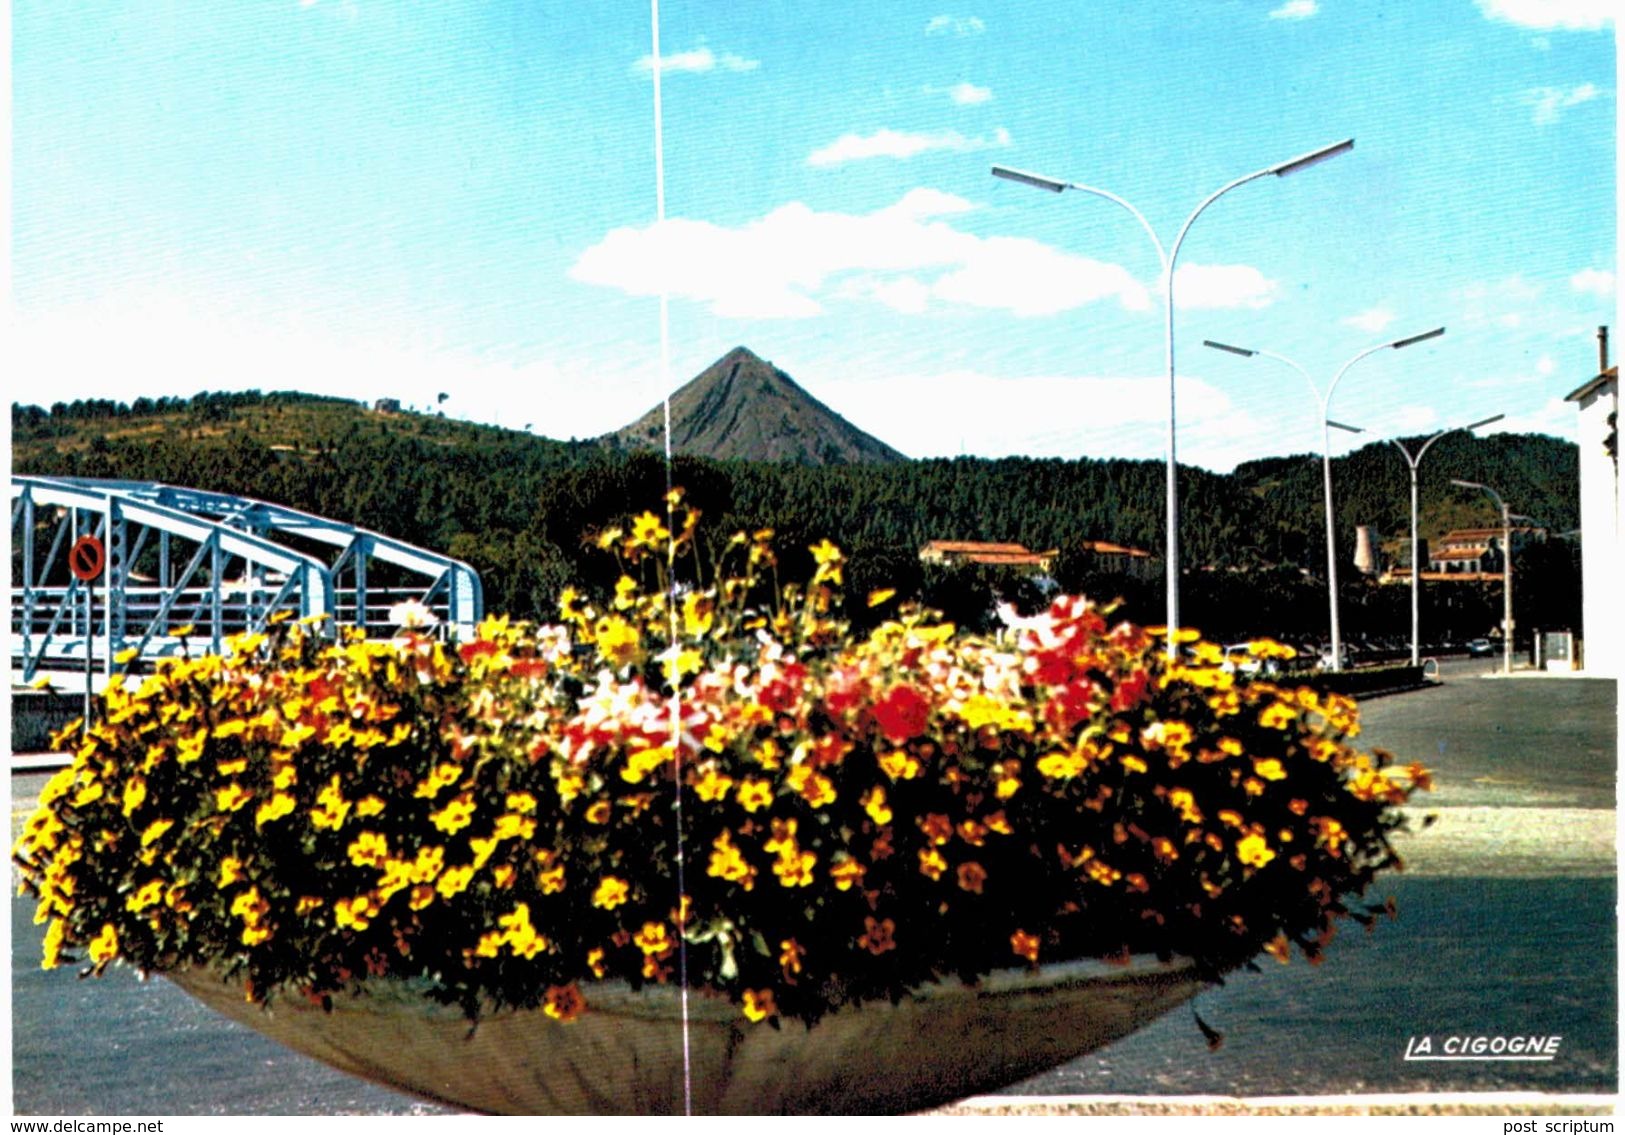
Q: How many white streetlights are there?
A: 4